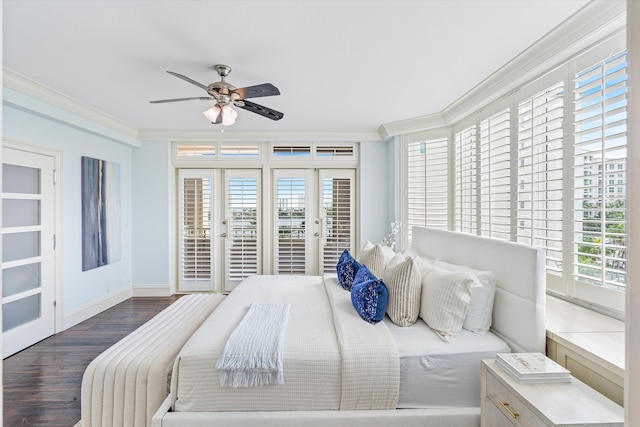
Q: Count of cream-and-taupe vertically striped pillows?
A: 2